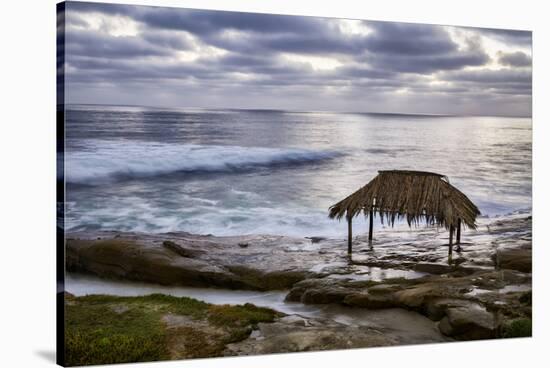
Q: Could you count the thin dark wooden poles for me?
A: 4